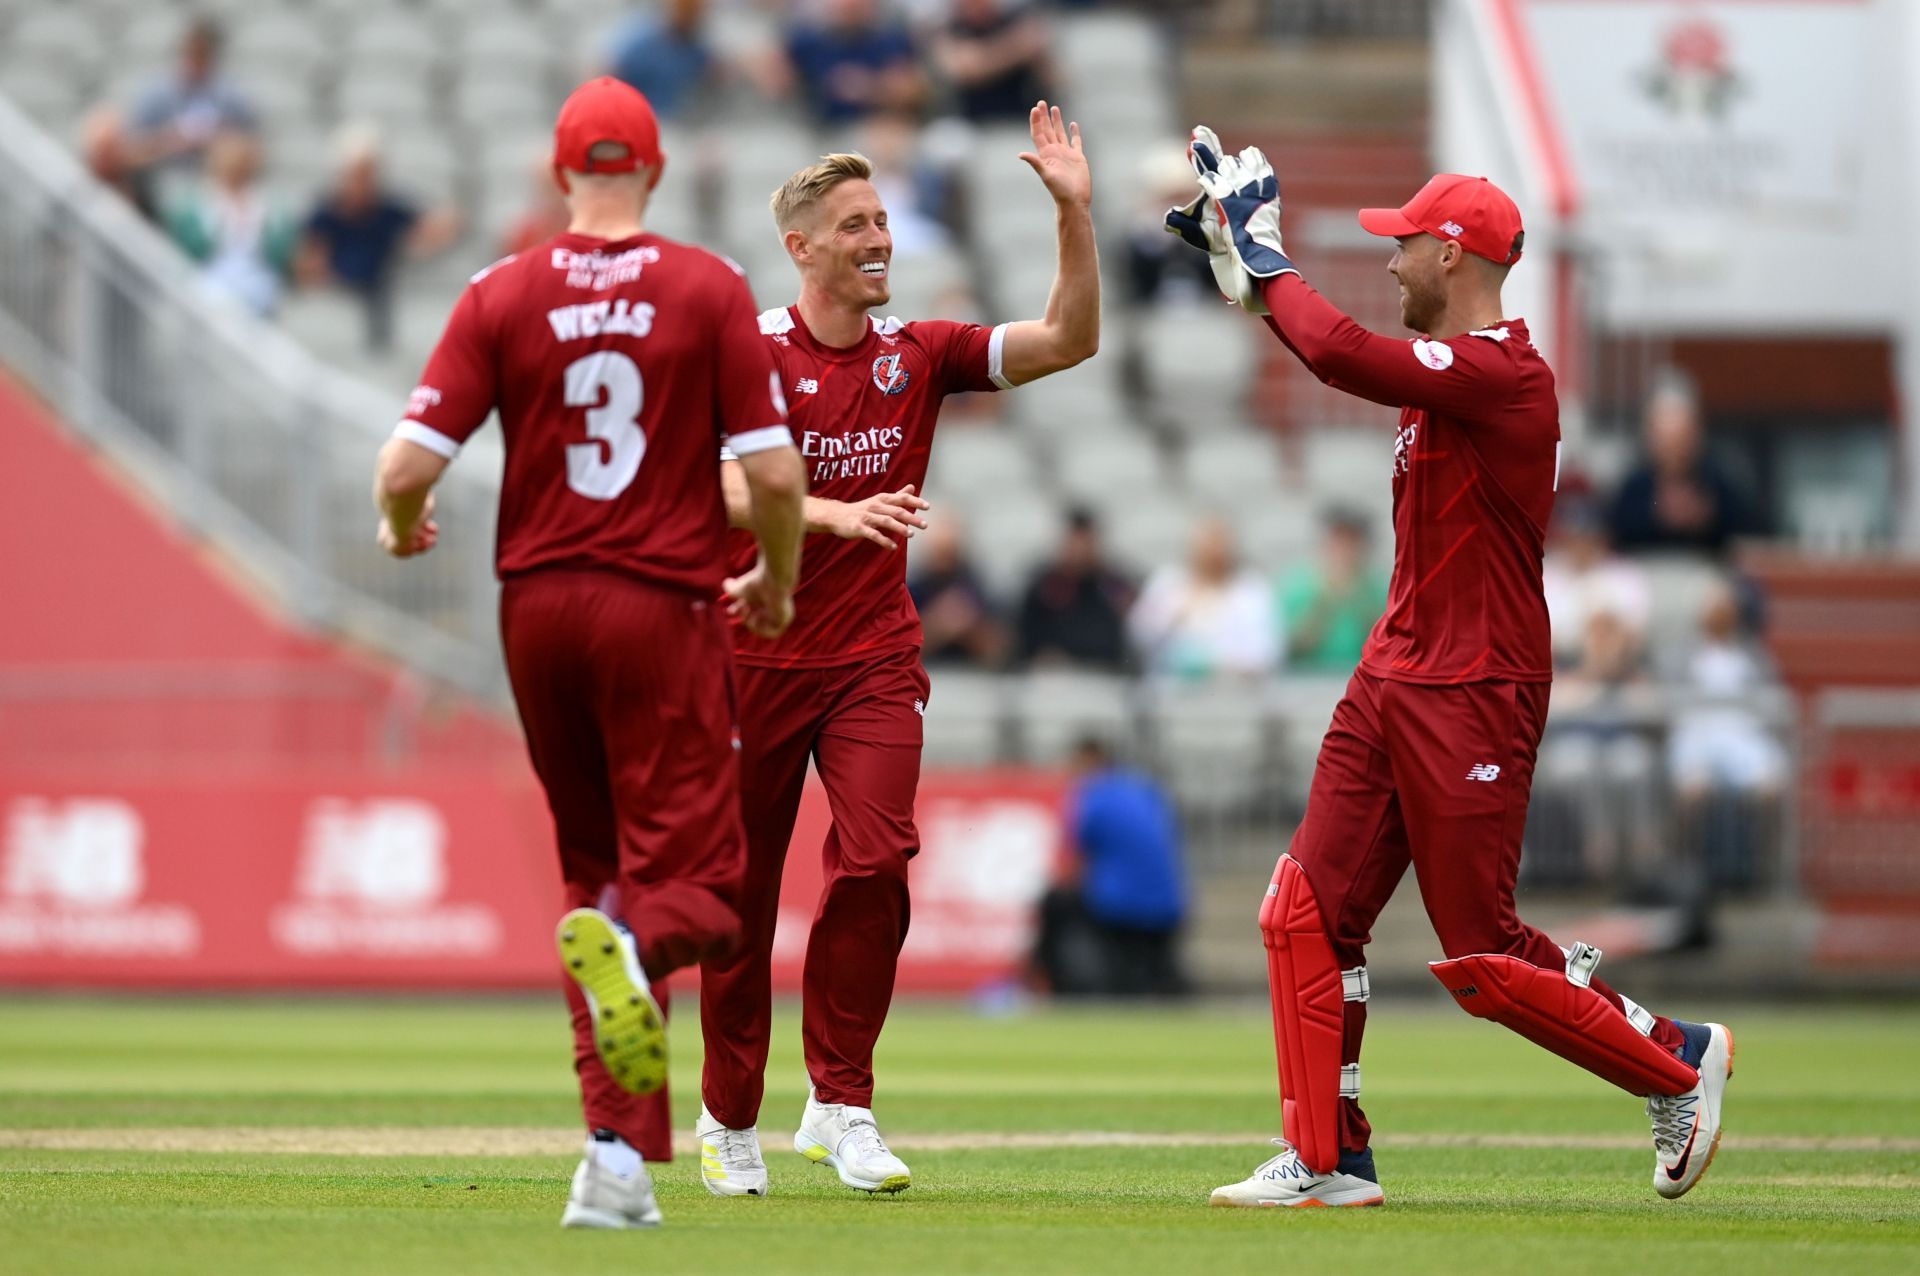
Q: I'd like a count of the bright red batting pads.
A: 2